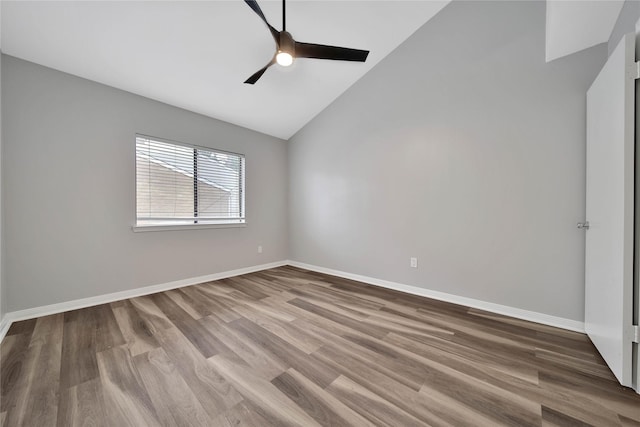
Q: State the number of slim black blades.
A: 3